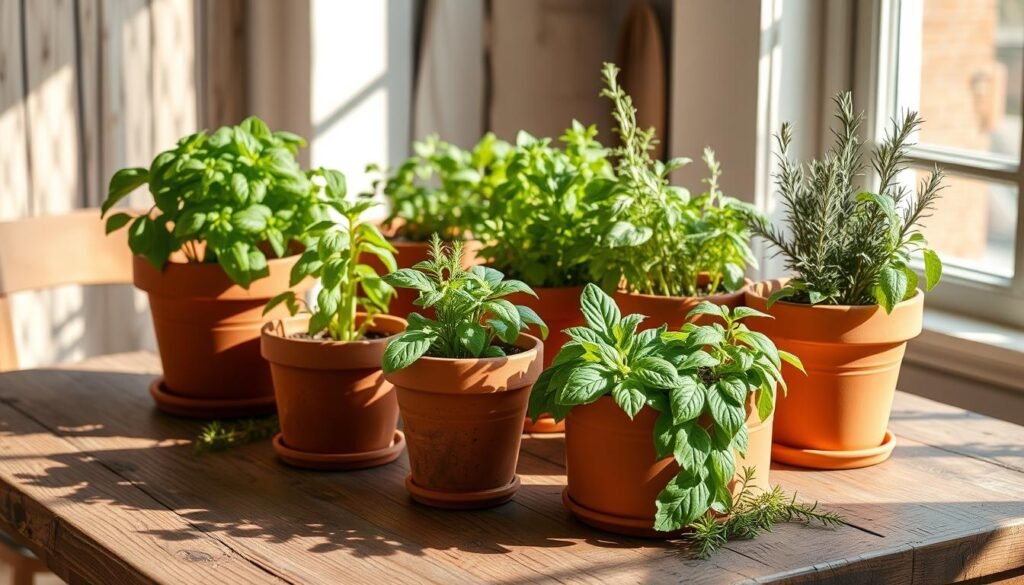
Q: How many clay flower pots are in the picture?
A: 8